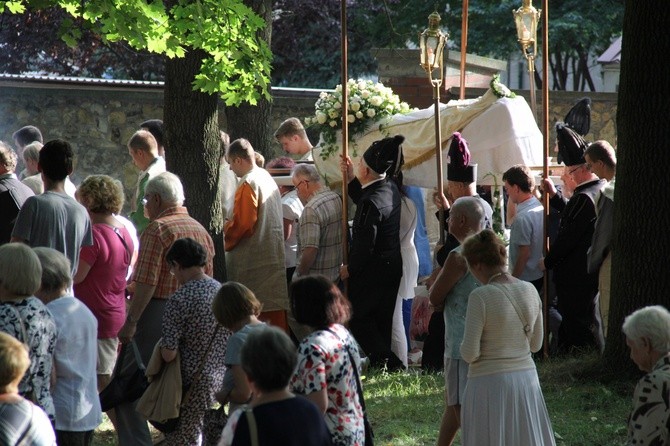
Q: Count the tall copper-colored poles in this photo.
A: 3